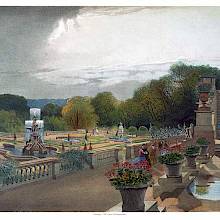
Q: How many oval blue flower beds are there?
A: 2